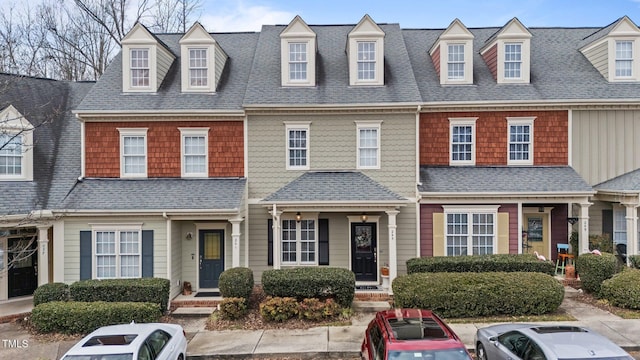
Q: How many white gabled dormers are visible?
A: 8